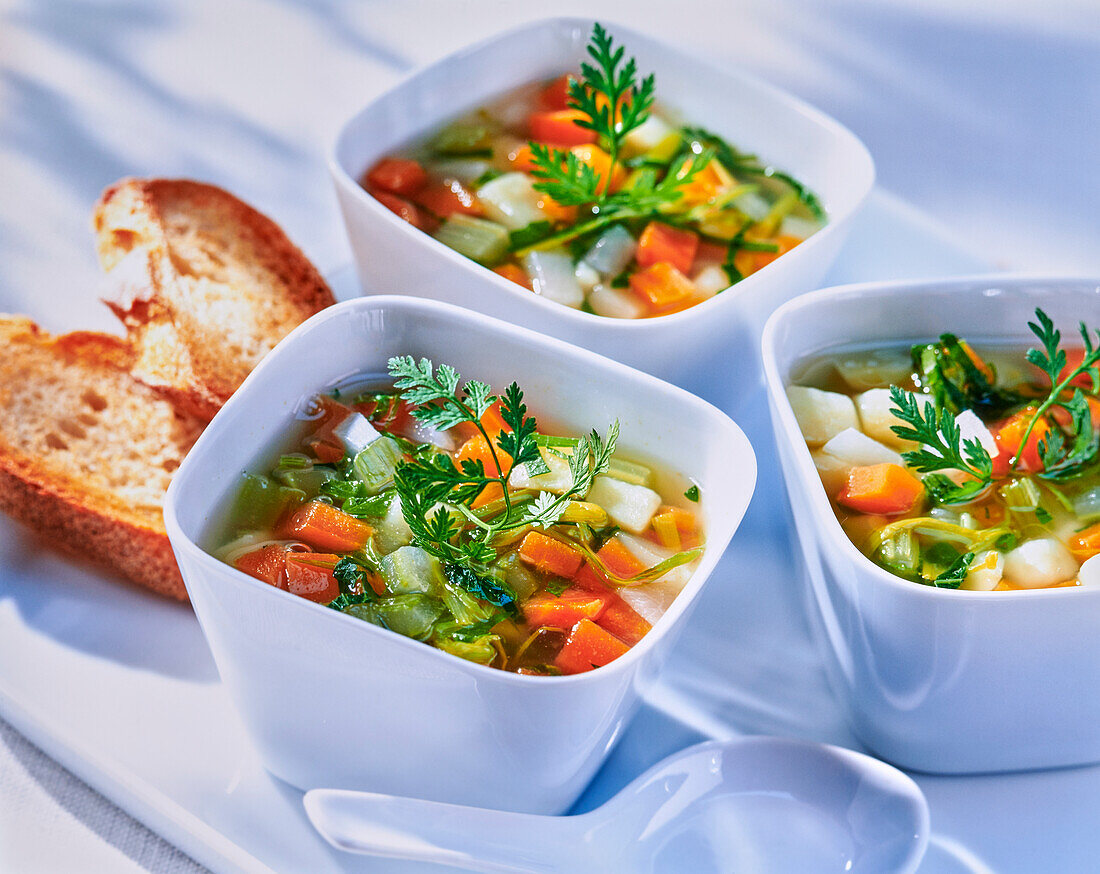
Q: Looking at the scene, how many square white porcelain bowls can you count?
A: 3